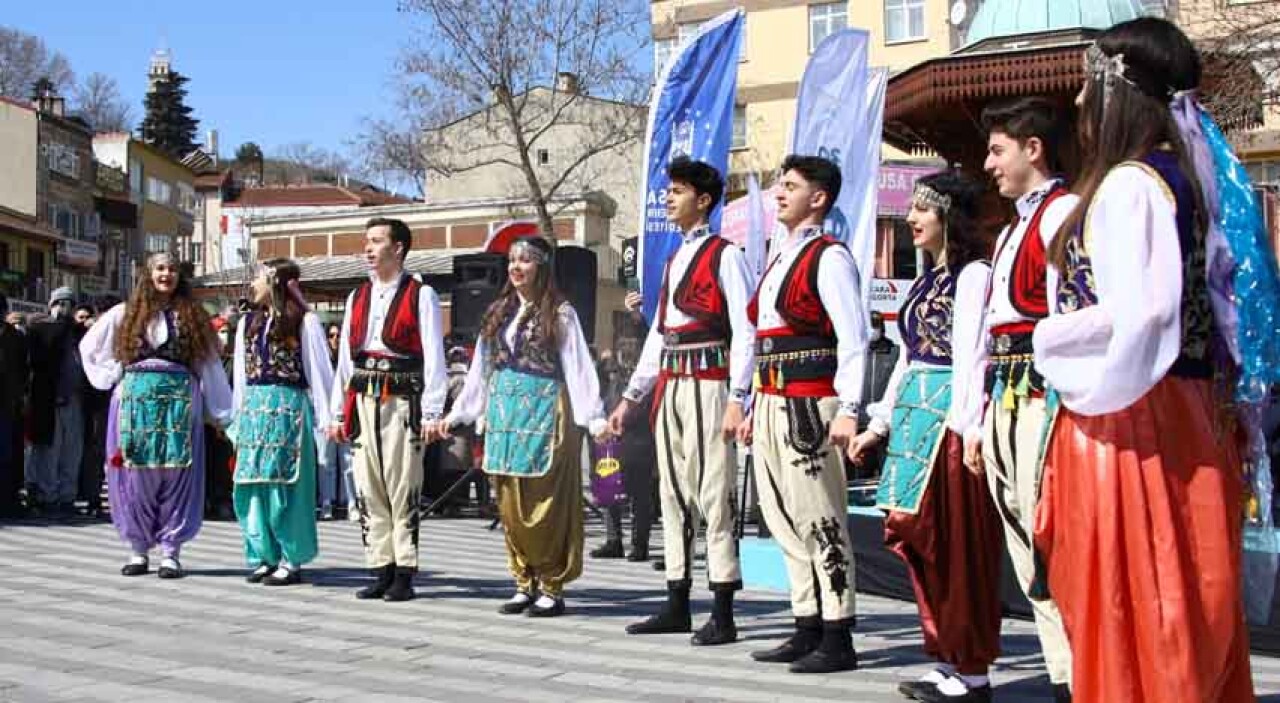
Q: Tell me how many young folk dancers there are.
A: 9